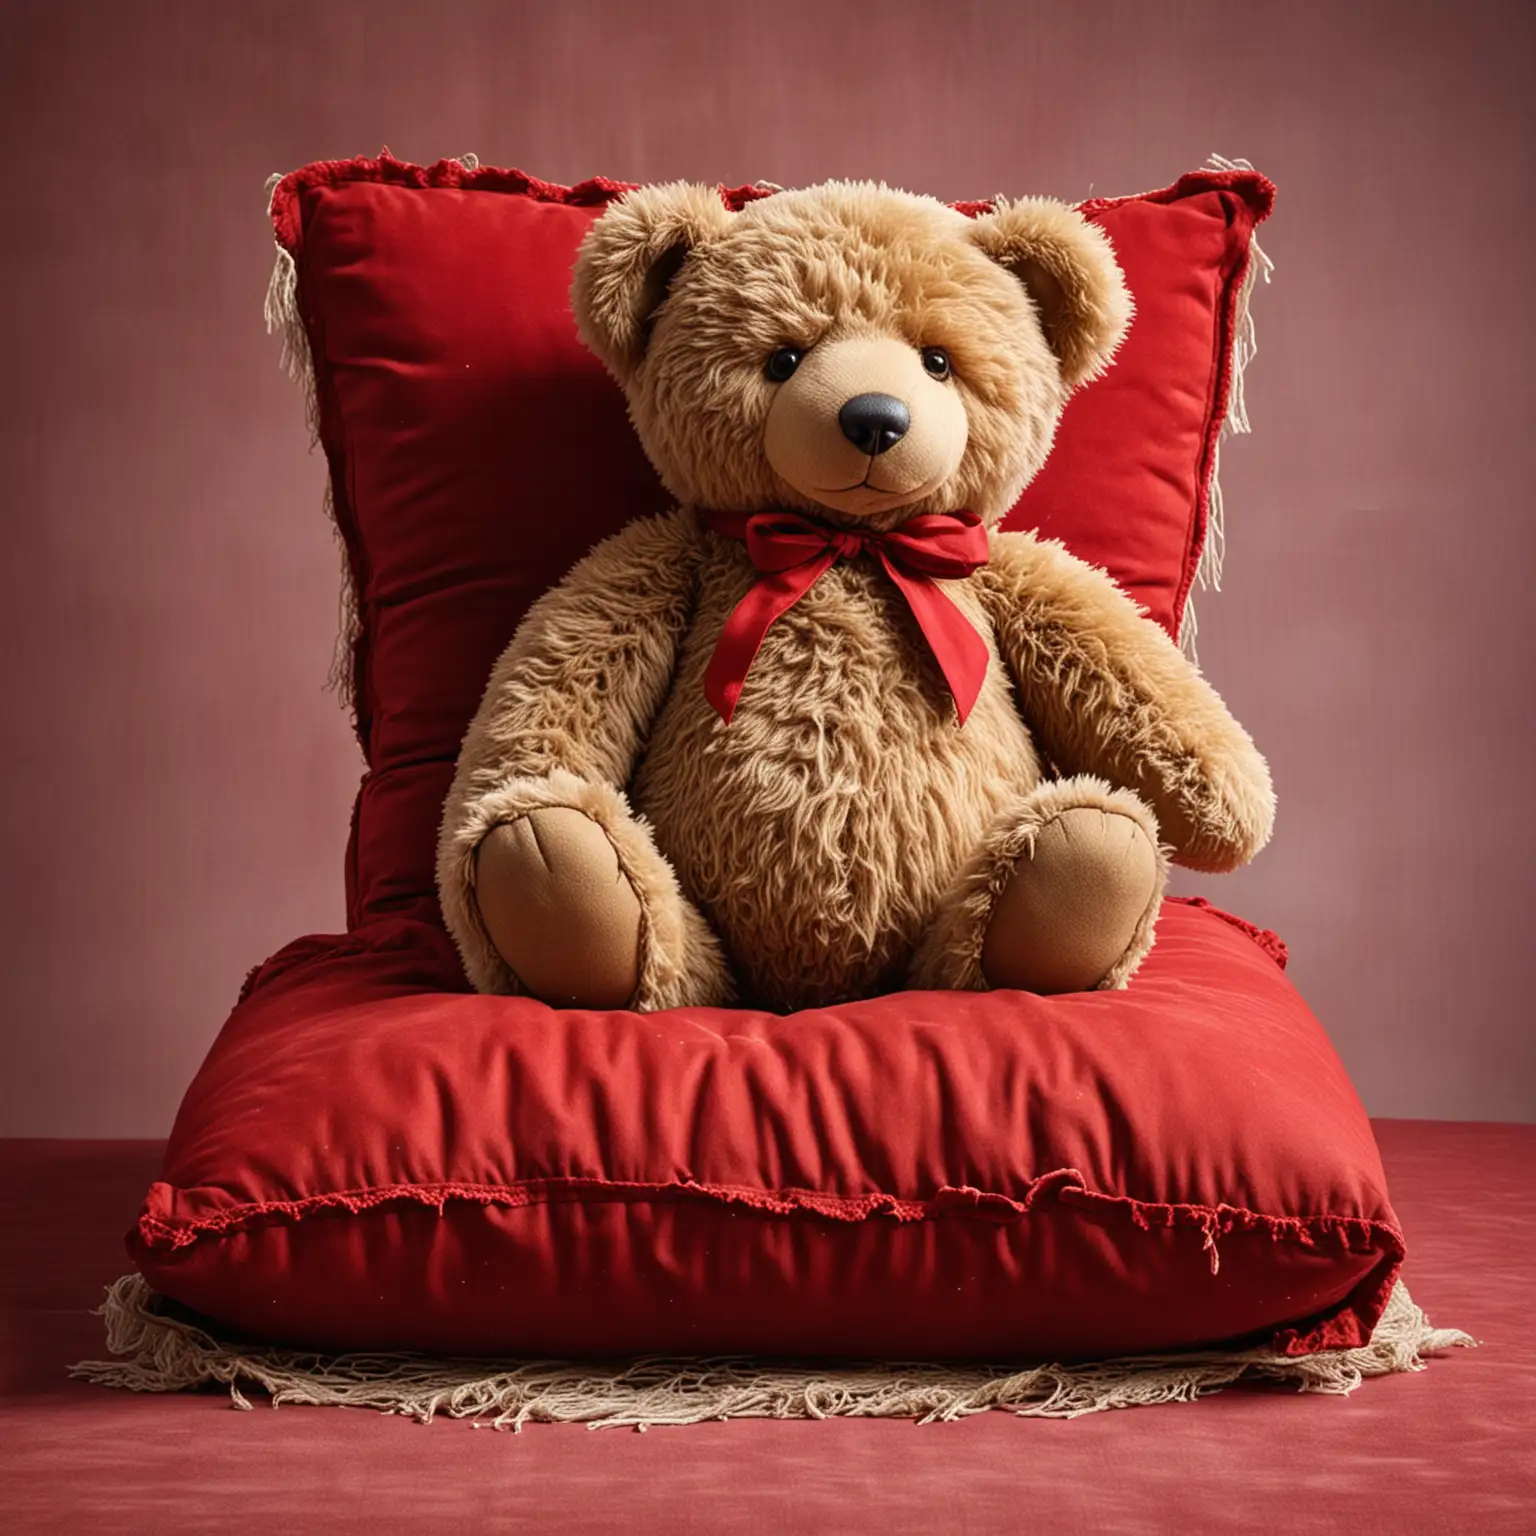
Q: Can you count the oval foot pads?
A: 2